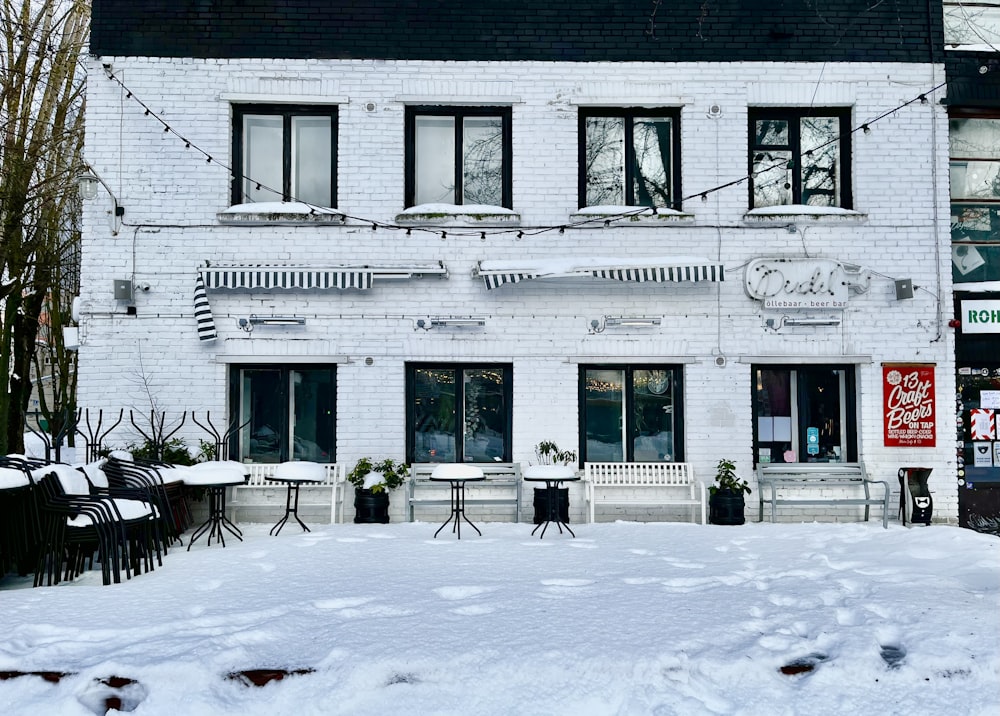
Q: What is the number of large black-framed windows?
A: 8